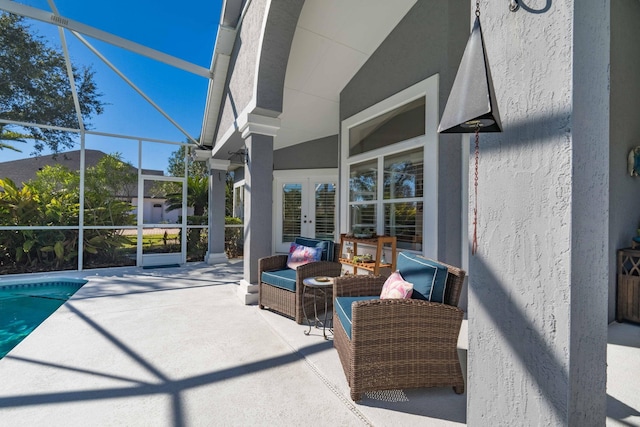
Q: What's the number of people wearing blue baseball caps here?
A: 0